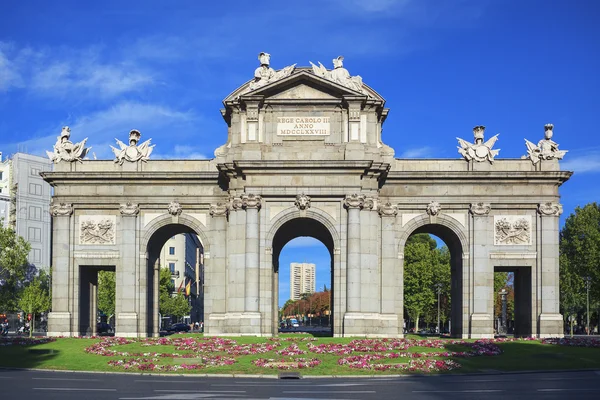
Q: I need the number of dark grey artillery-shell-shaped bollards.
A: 0